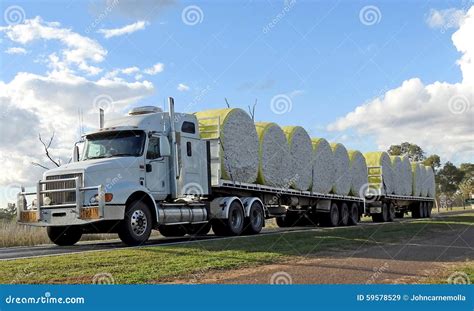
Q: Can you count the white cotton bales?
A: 12